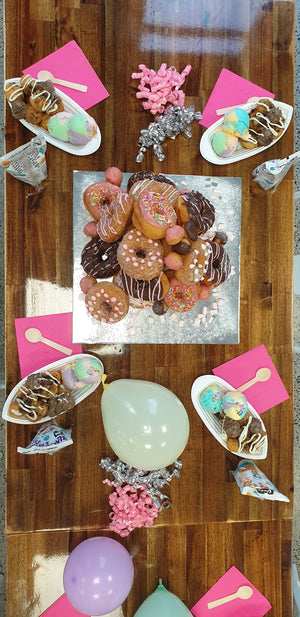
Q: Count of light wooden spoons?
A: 5